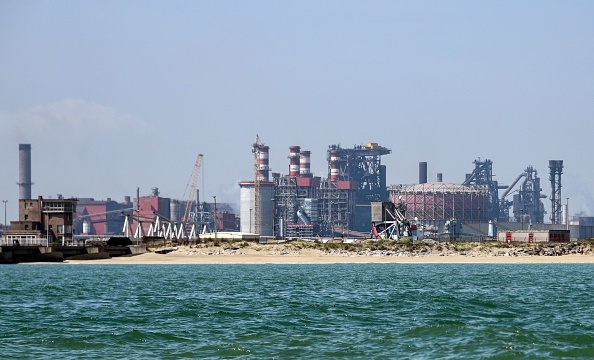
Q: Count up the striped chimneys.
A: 4